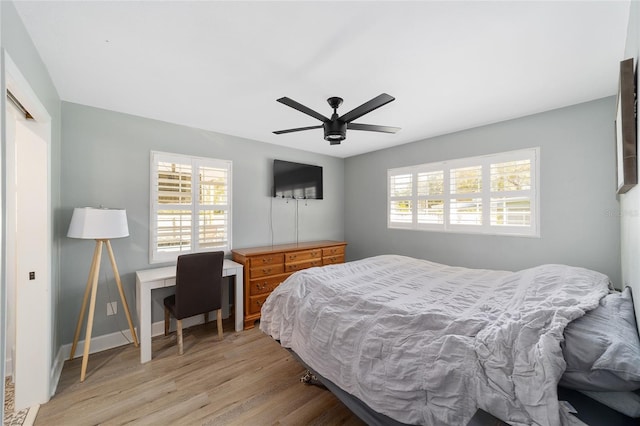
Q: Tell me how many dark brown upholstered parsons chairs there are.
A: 1